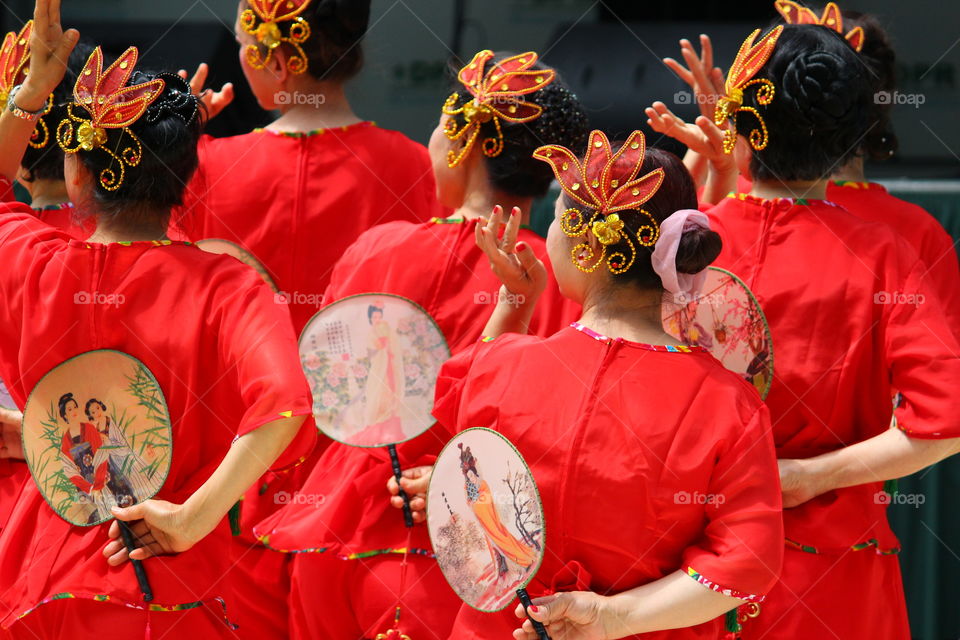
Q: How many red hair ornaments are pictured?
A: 7